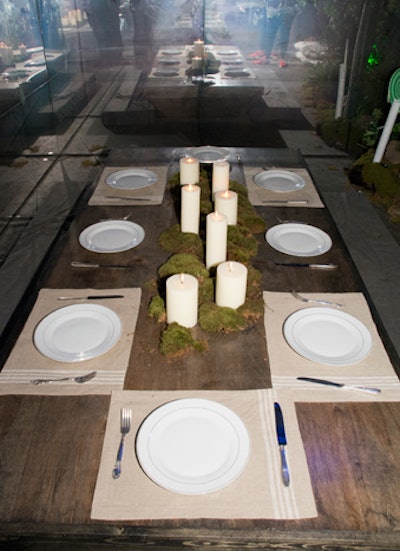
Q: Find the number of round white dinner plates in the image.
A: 8